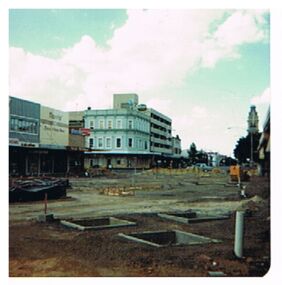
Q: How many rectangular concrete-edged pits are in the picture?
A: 3